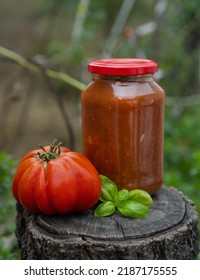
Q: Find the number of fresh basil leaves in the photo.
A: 5